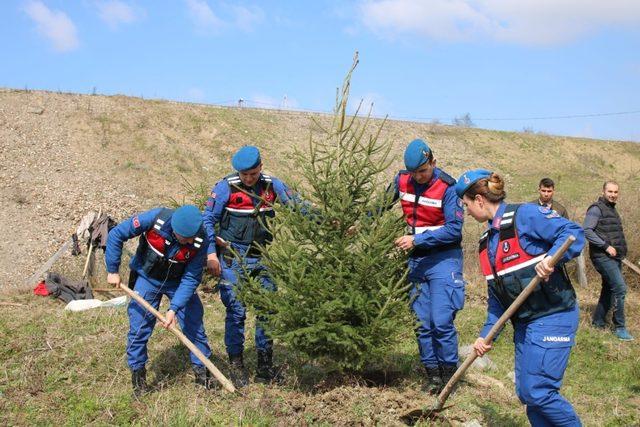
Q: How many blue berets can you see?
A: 4